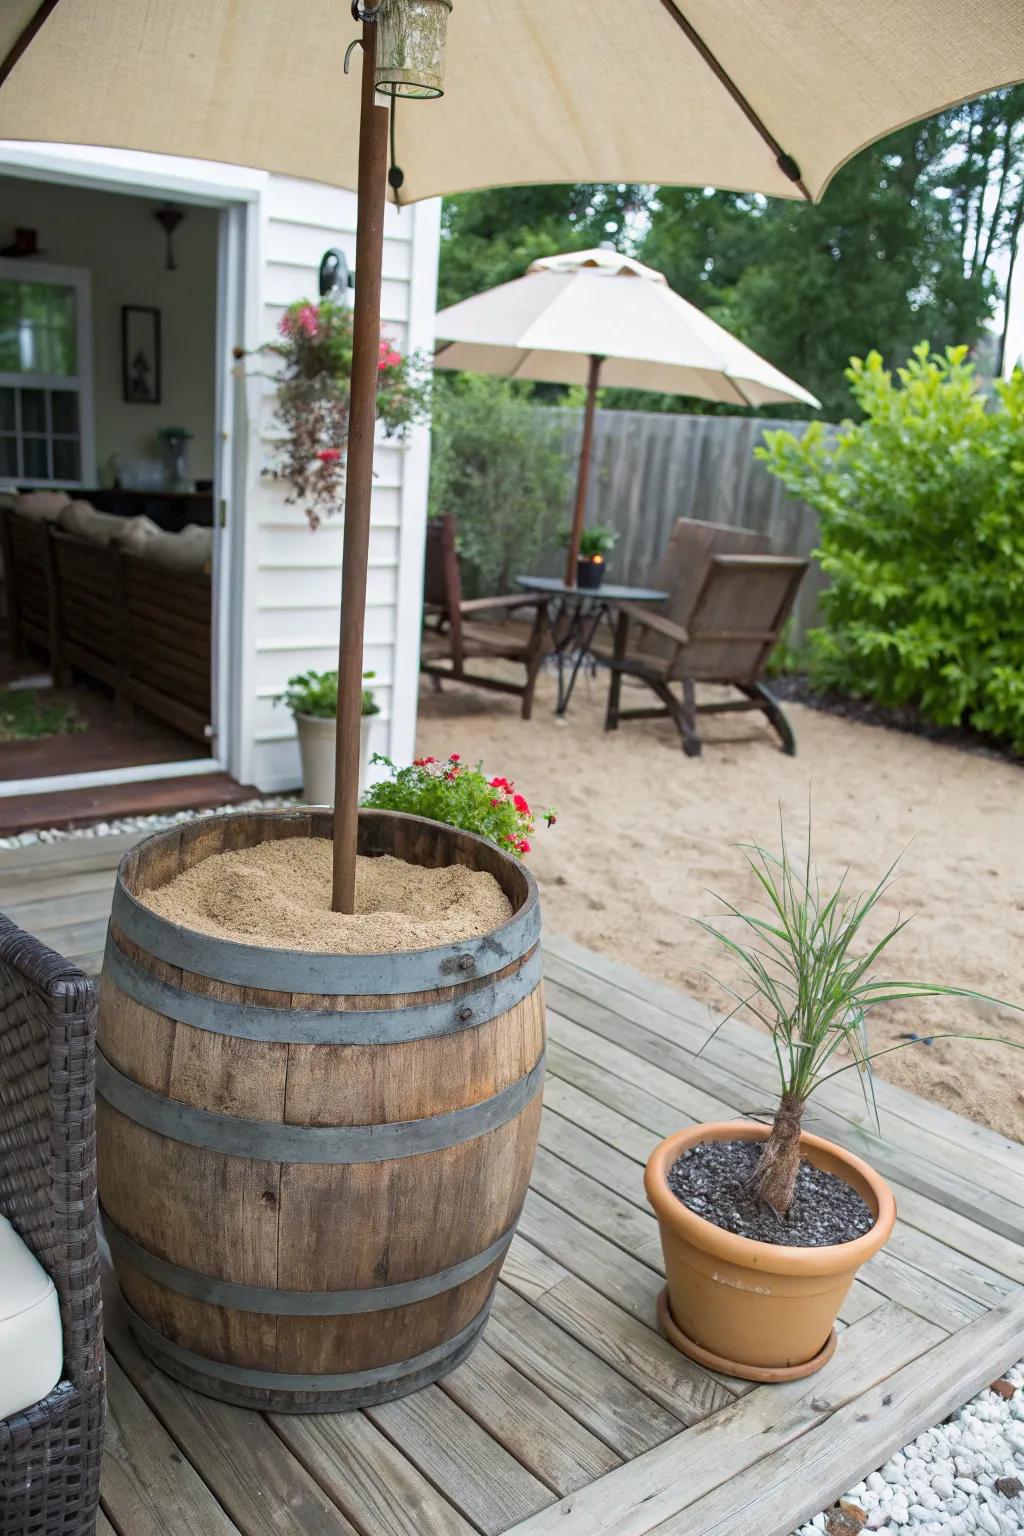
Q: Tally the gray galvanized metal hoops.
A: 5